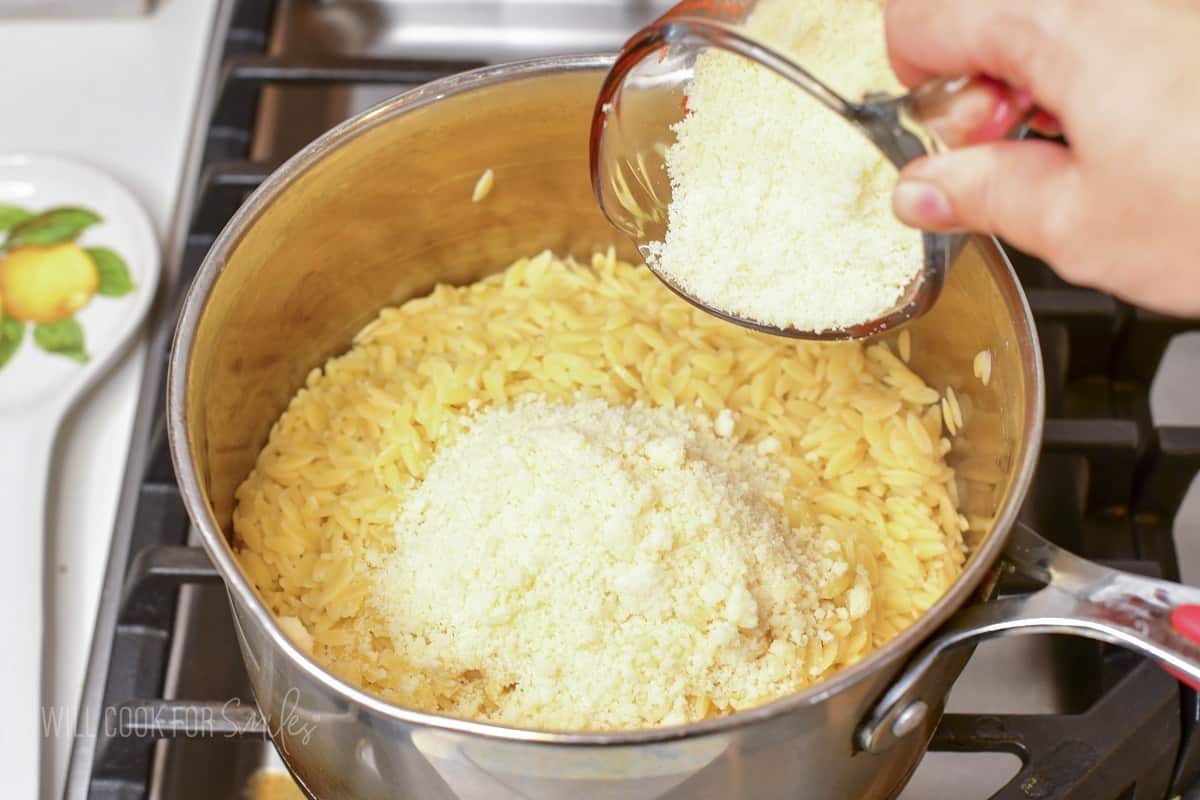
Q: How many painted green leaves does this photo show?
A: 5